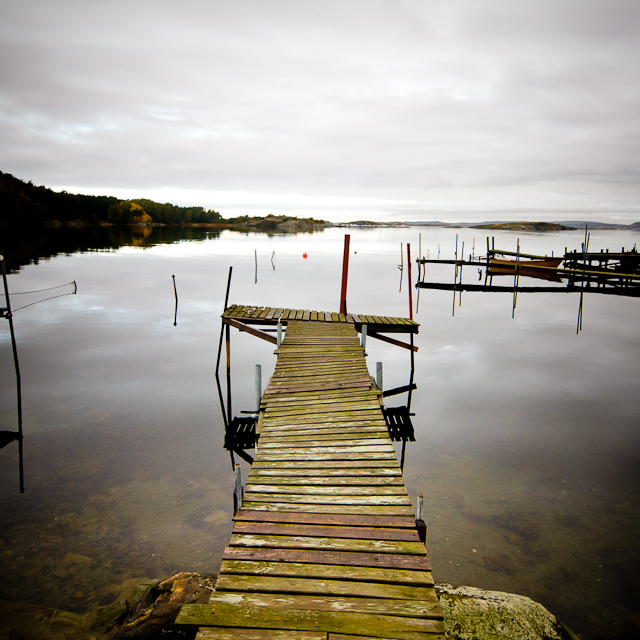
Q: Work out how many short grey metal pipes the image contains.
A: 6